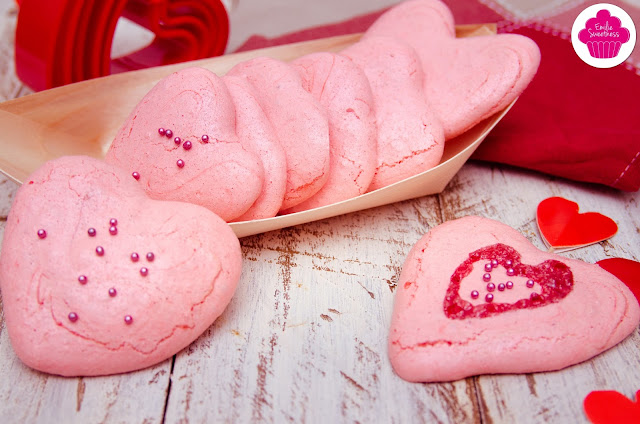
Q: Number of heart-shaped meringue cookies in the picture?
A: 8